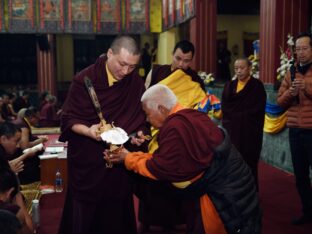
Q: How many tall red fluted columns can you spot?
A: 3